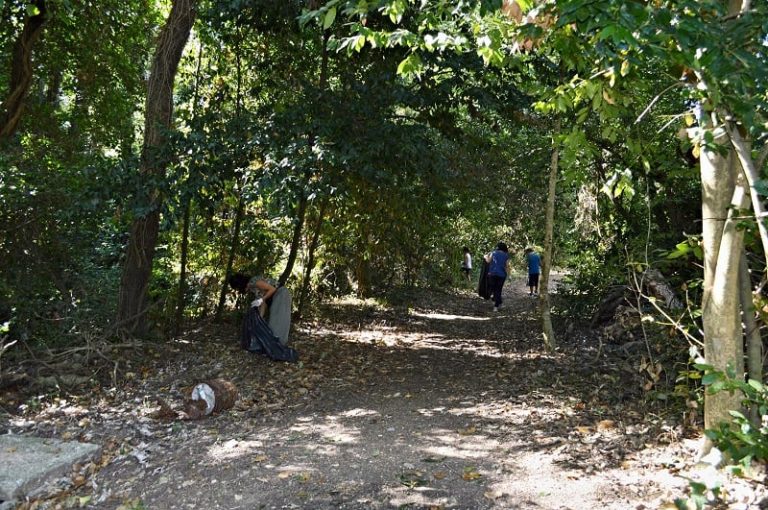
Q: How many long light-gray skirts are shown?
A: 1